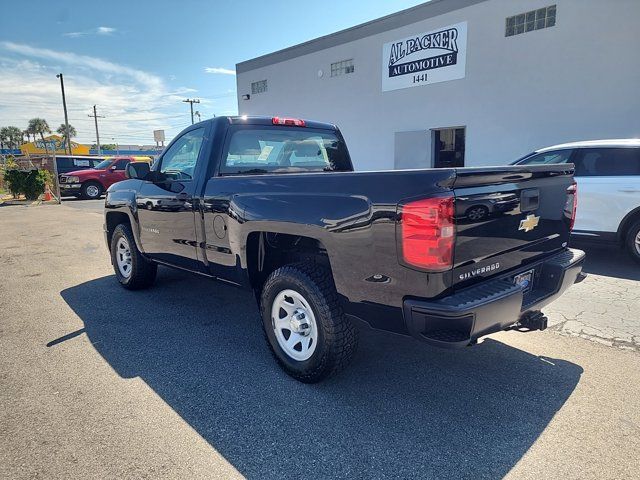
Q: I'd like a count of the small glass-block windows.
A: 3